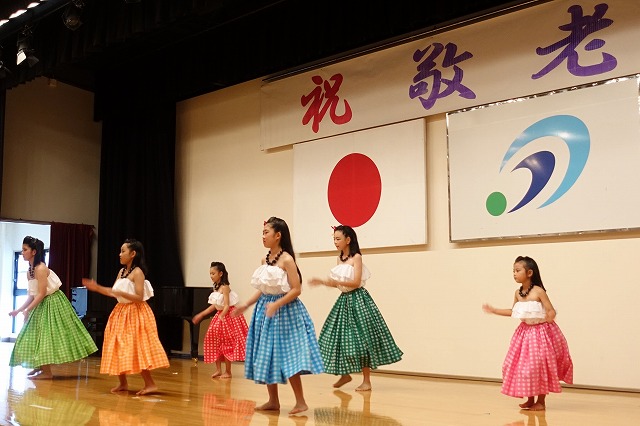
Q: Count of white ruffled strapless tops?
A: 6